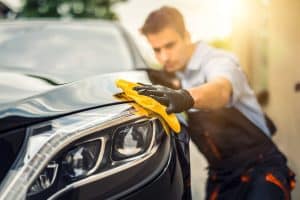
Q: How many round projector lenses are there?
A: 2